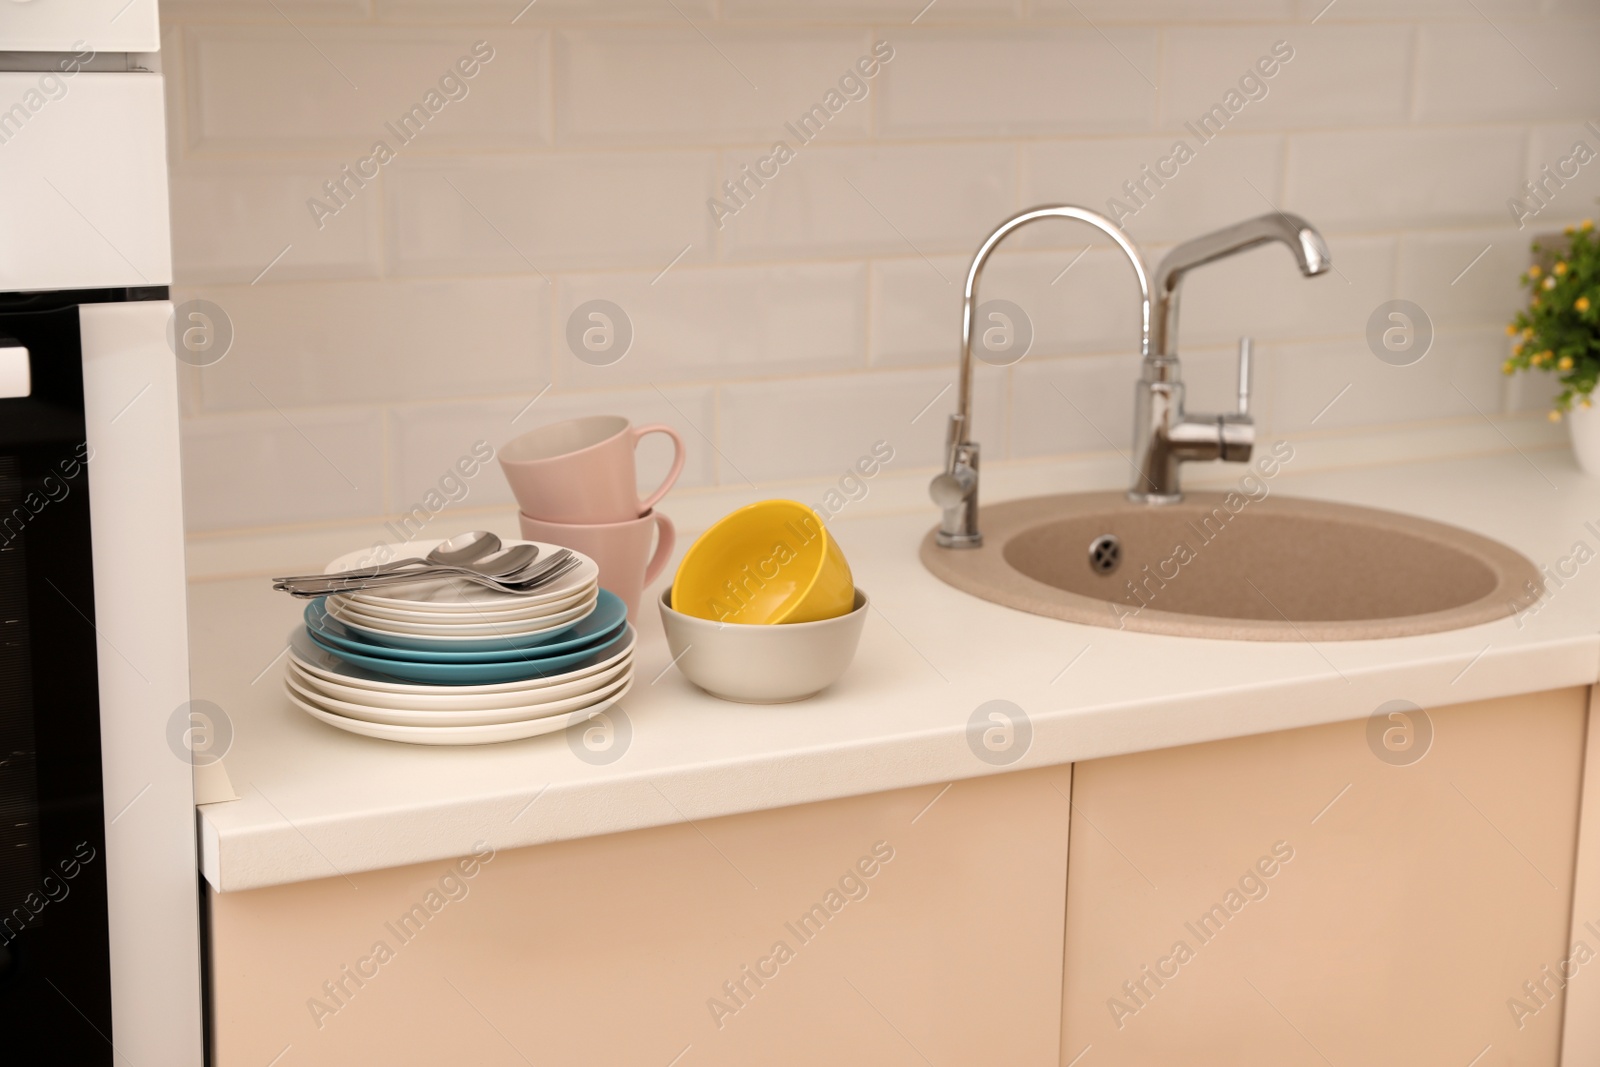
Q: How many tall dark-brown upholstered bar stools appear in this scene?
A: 0